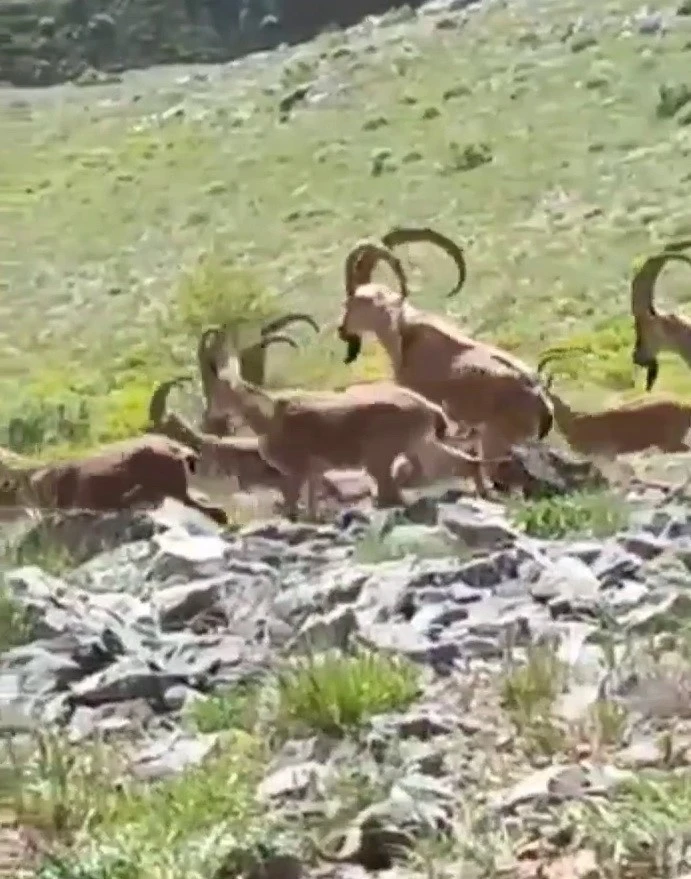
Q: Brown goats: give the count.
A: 7